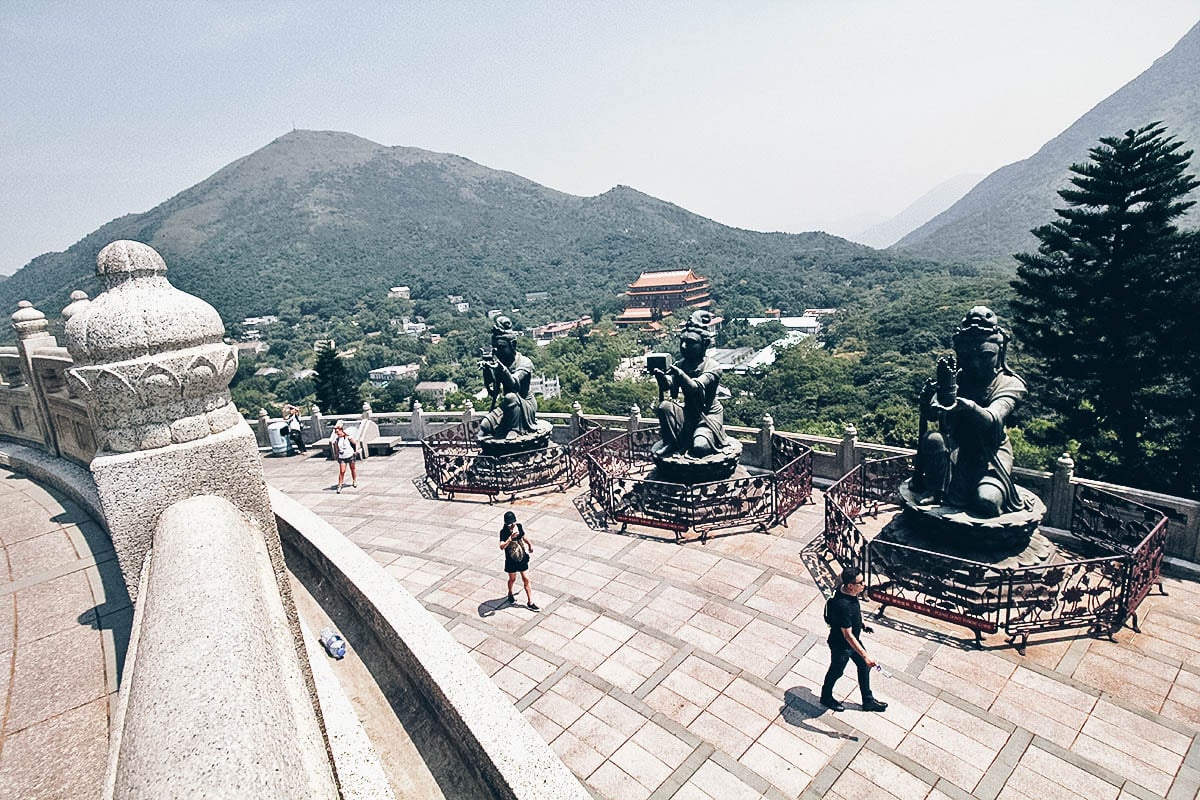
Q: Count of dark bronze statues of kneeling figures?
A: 3